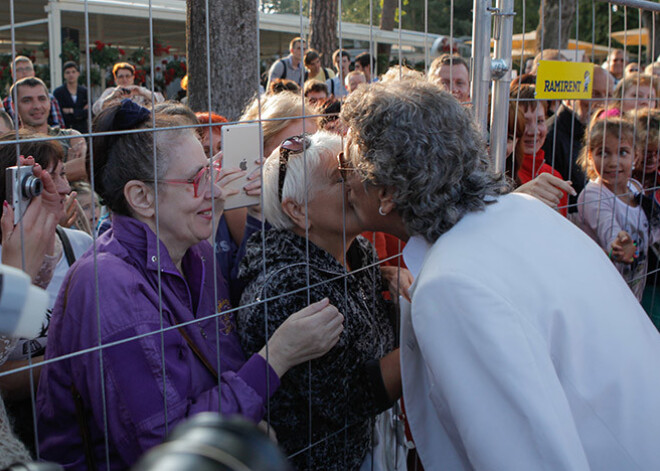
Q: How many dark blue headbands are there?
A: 1